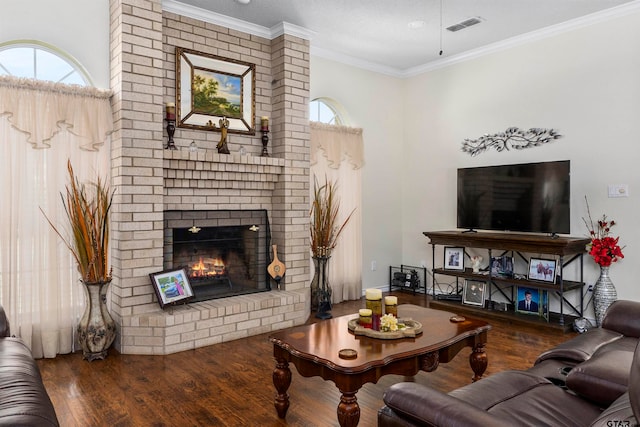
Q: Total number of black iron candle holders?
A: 2